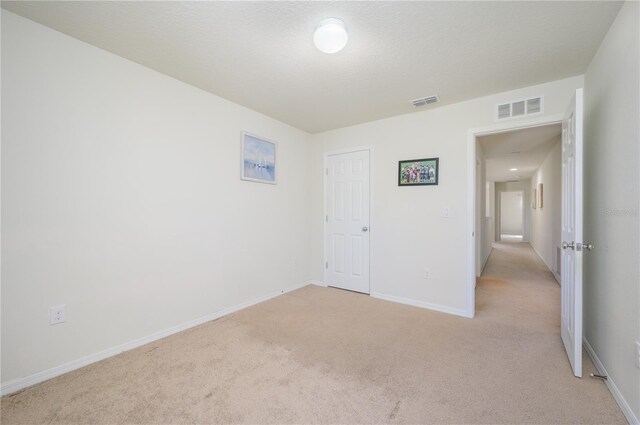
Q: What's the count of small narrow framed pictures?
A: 2